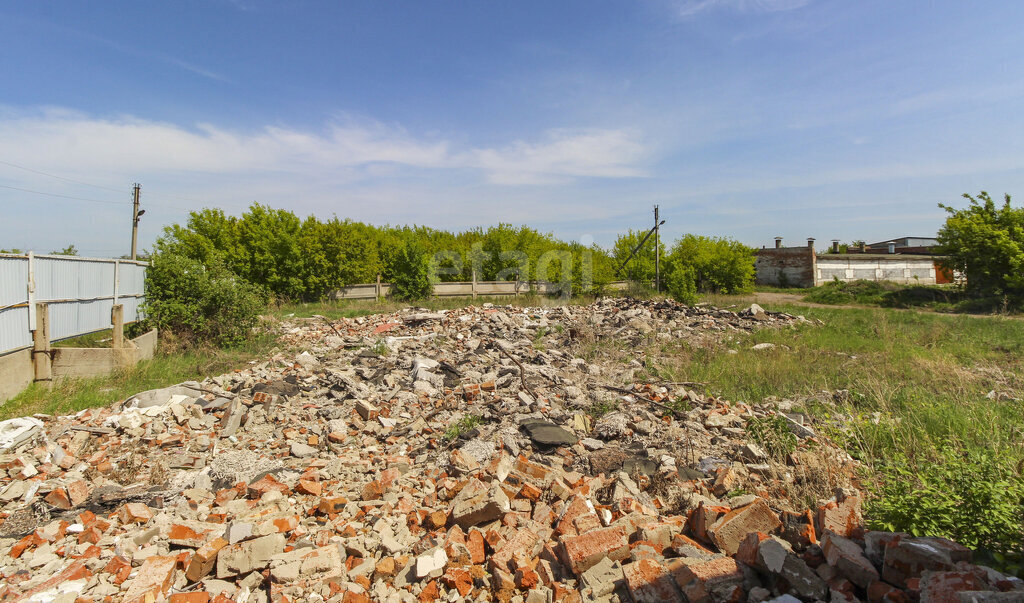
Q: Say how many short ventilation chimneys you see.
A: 5